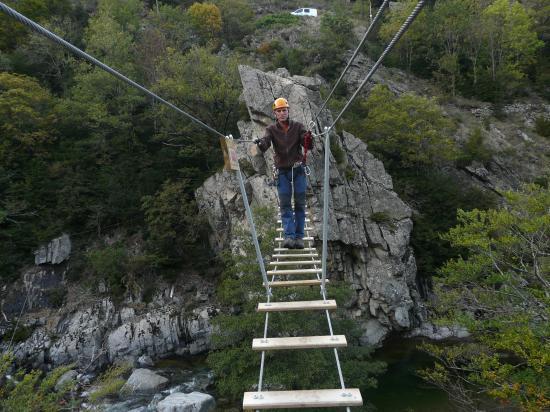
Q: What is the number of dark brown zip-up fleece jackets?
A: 1